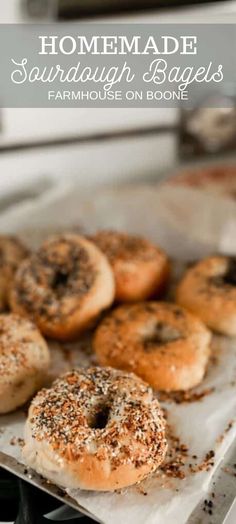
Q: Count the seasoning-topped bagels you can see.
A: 7